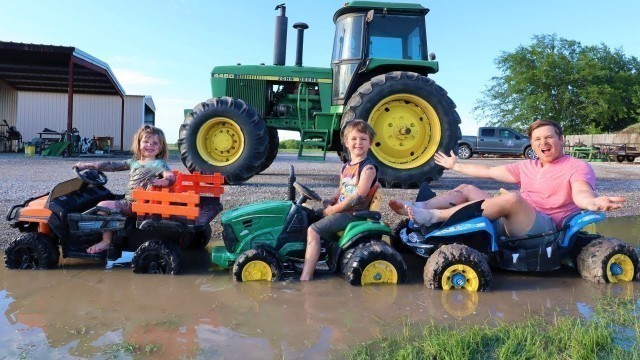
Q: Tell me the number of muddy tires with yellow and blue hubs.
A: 2